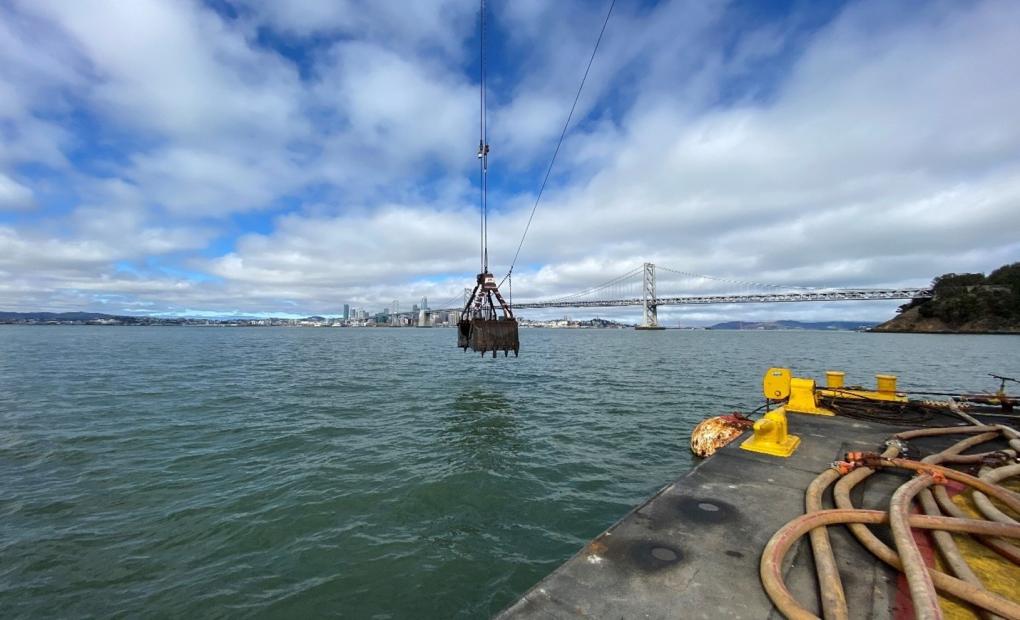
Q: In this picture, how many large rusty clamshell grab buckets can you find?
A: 1